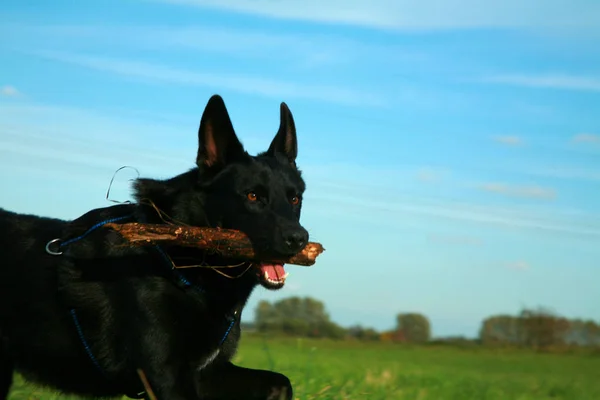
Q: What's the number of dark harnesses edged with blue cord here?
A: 1